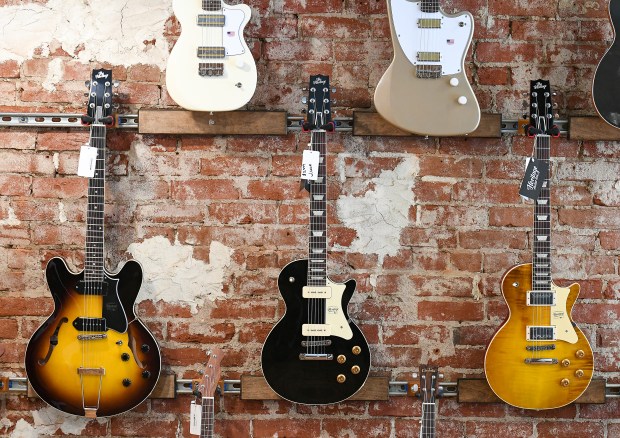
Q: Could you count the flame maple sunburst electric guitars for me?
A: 1